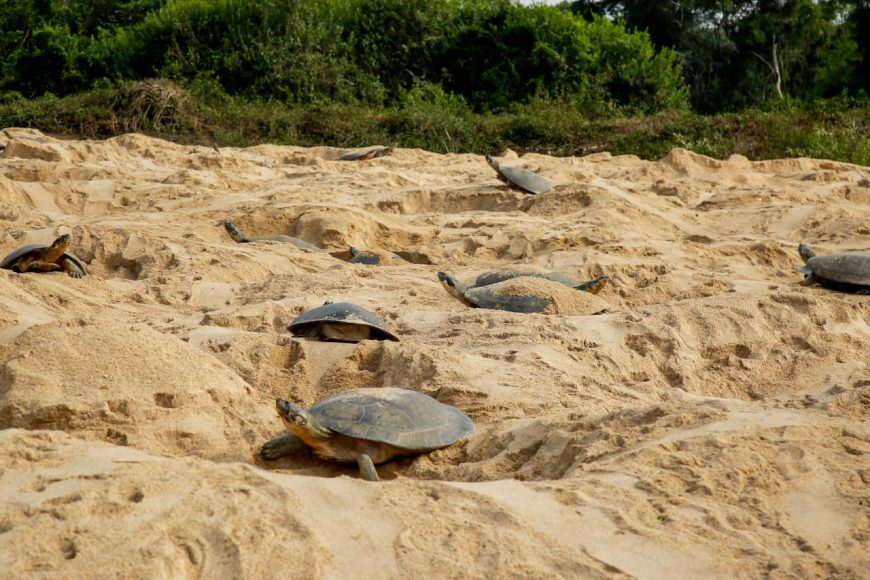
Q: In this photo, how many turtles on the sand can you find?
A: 10